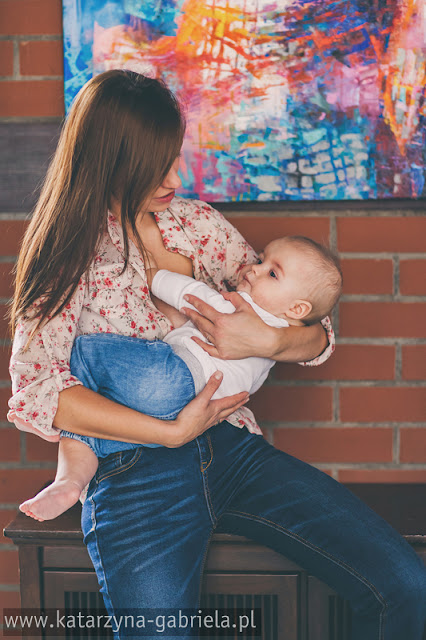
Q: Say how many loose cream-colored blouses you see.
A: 1